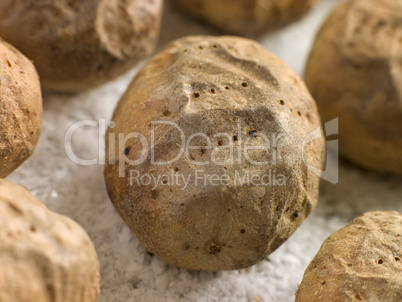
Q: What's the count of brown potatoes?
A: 7